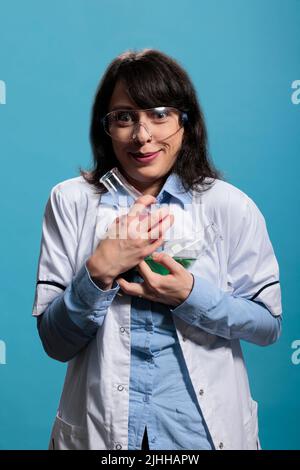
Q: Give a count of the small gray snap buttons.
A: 6